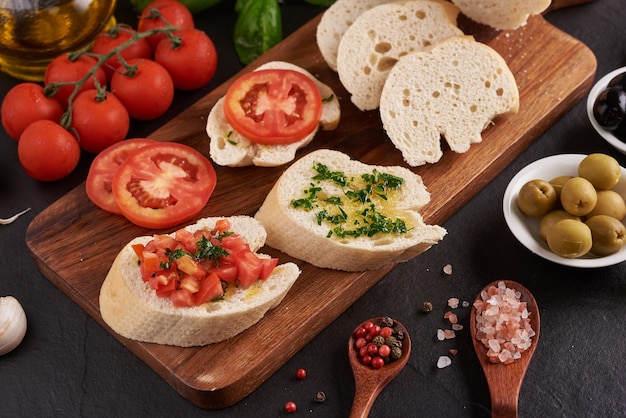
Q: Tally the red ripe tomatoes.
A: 8